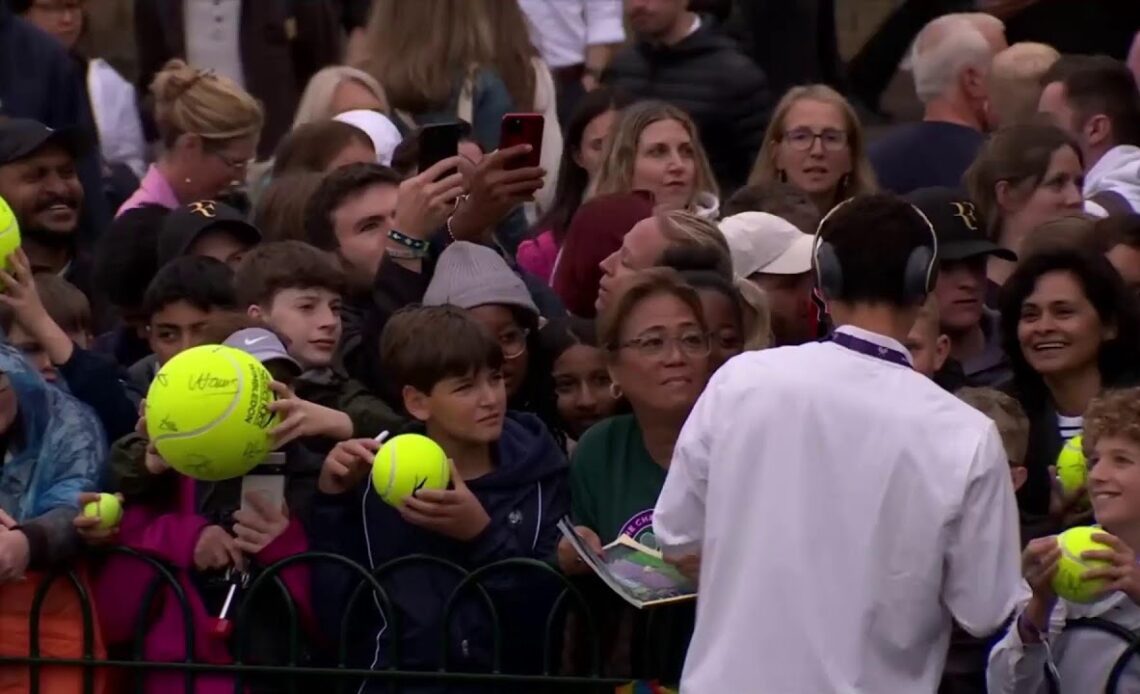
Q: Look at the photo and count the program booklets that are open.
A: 1